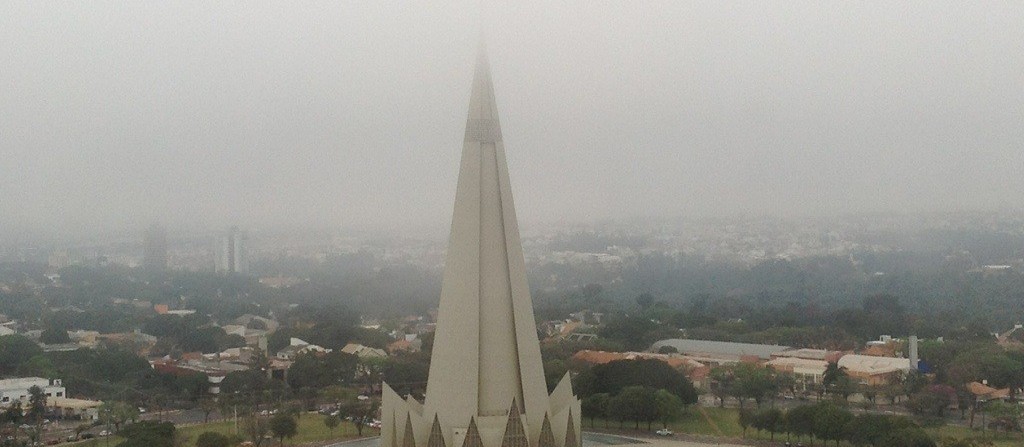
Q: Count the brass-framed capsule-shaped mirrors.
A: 0